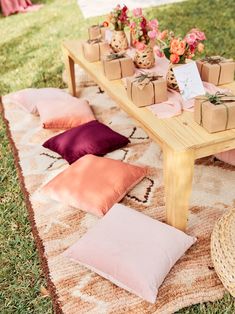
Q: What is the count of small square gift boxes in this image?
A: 6